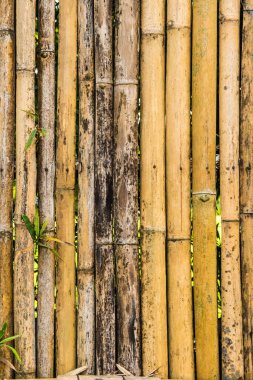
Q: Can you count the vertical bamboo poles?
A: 12